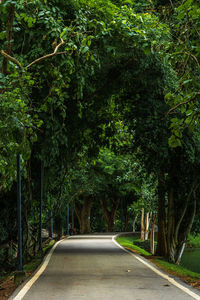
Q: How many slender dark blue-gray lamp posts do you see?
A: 4